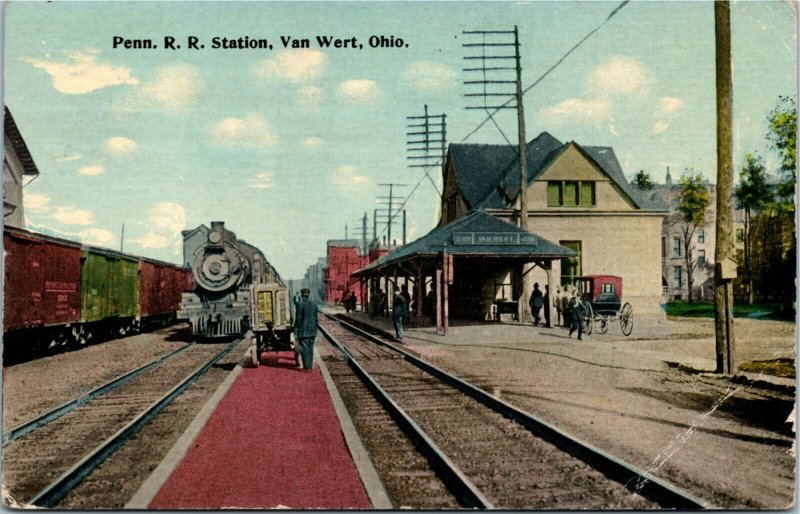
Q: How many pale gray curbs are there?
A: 2